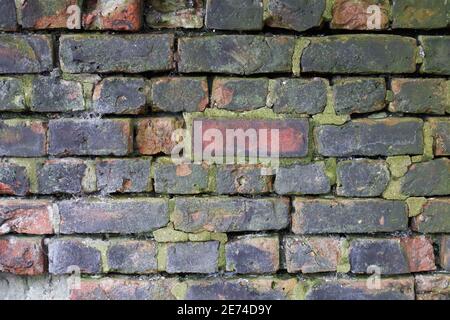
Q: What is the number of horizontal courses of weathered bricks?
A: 8